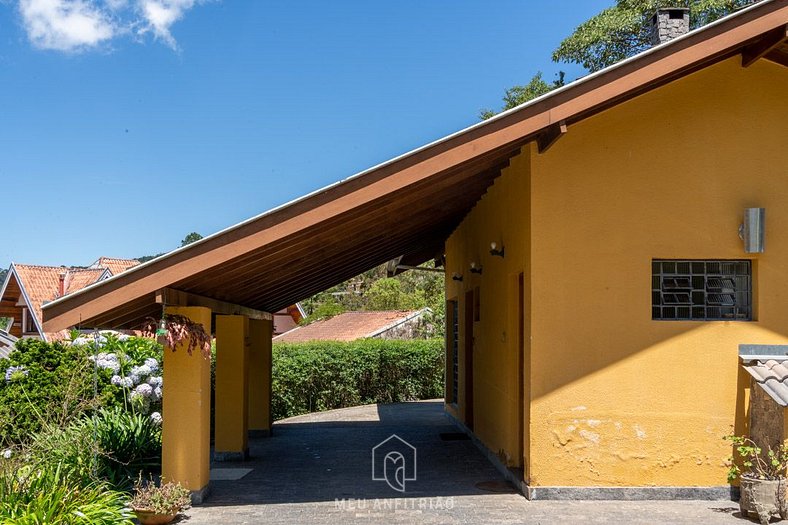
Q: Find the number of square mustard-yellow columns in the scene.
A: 3